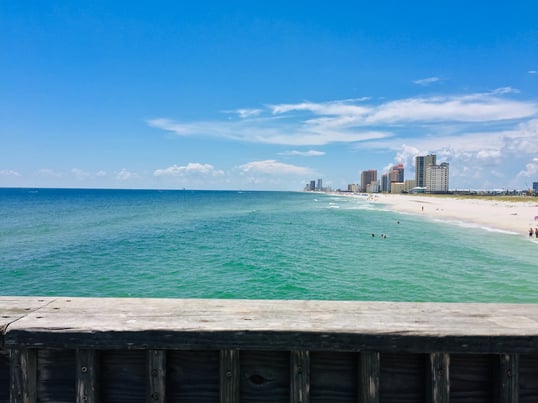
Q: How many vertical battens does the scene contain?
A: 8